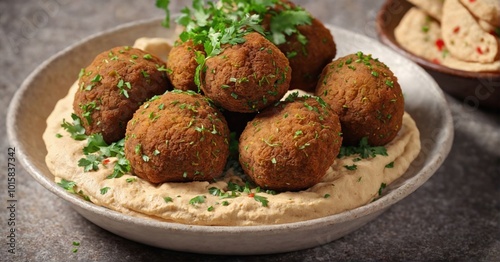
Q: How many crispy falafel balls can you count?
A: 7